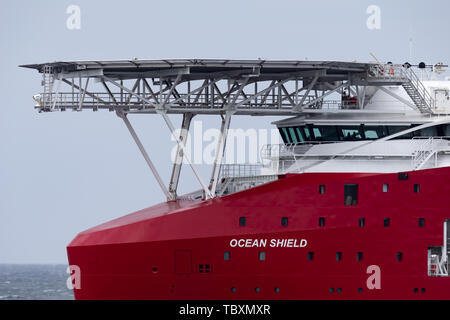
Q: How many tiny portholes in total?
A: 8